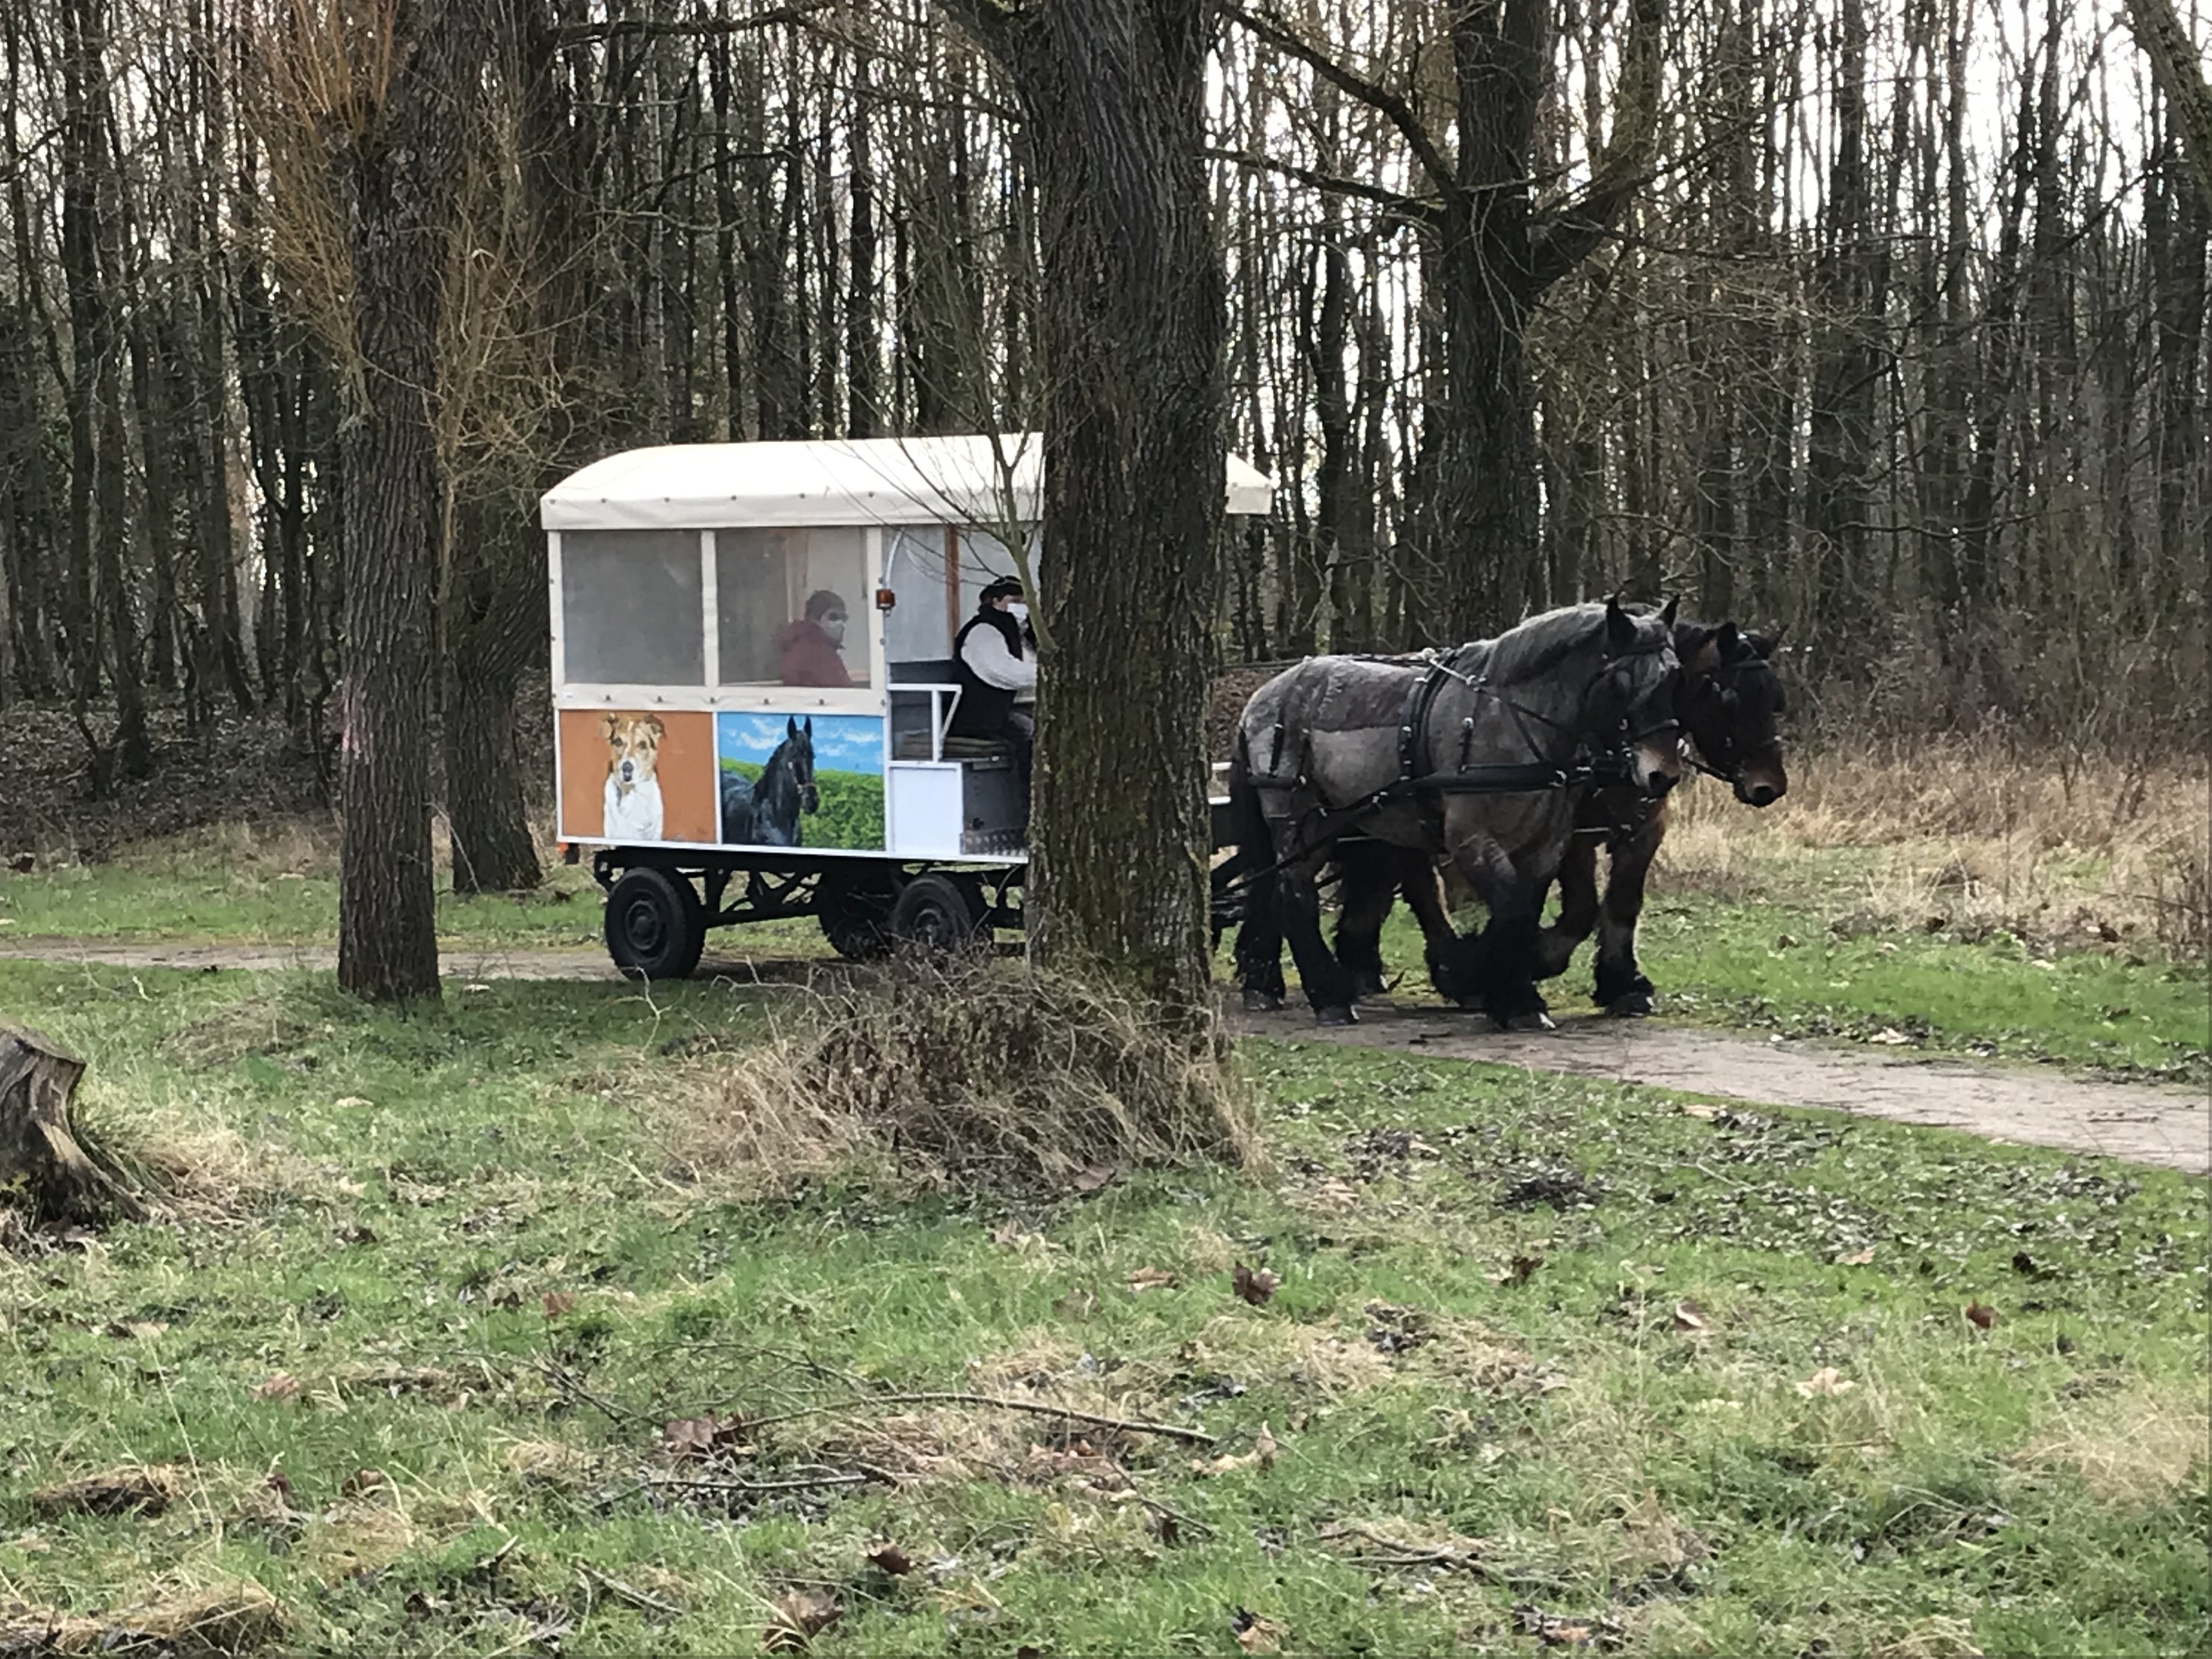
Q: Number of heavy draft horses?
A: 2